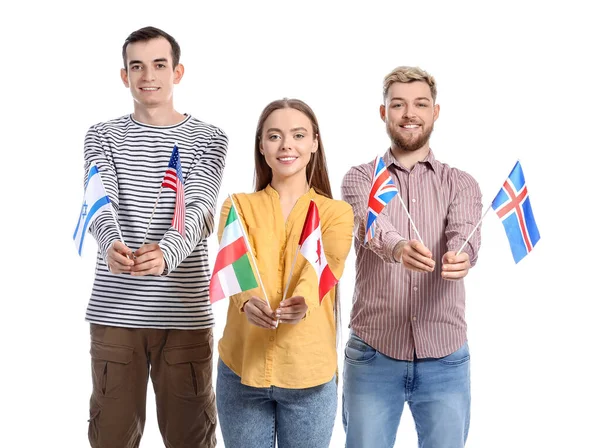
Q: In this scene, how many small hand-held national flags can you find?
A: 6